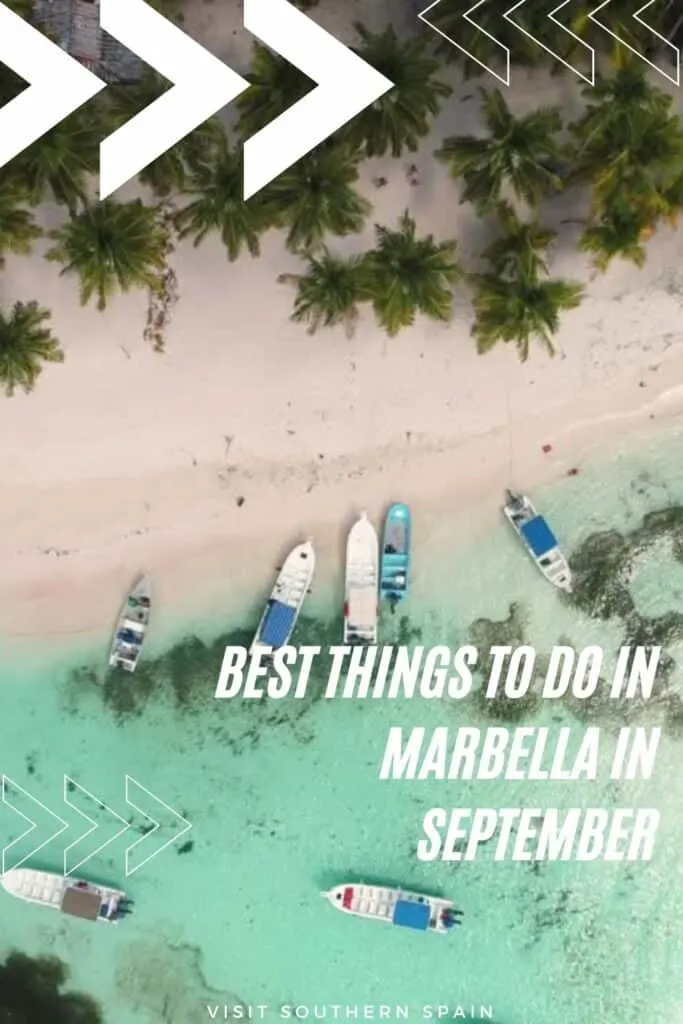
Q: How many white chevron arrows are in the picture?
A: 9